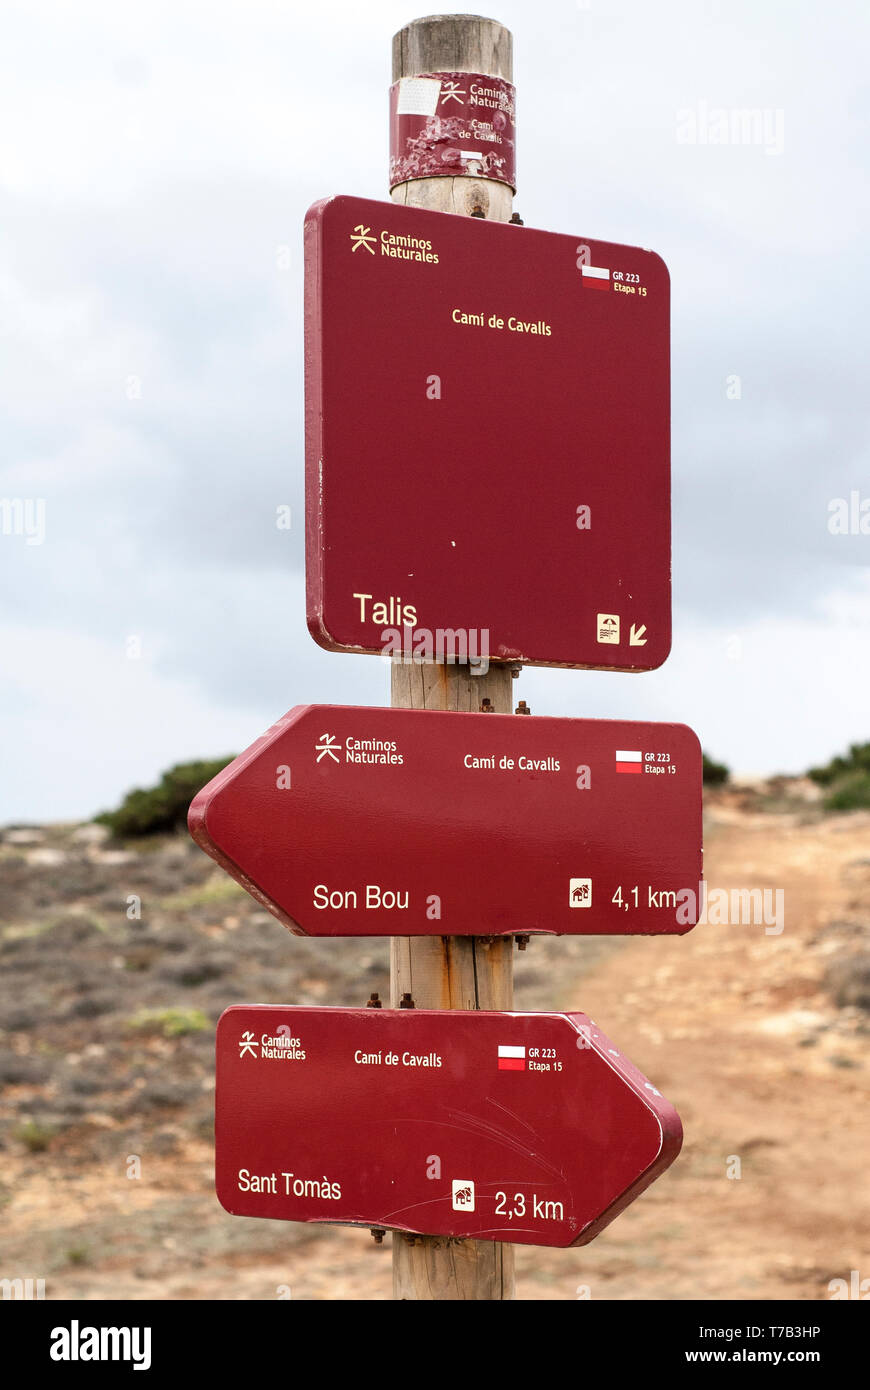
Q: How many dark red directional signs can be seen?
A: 3